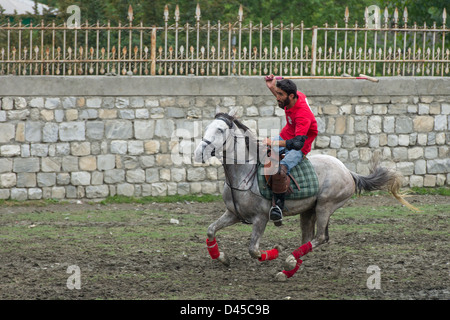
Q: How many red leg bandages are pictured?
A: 4